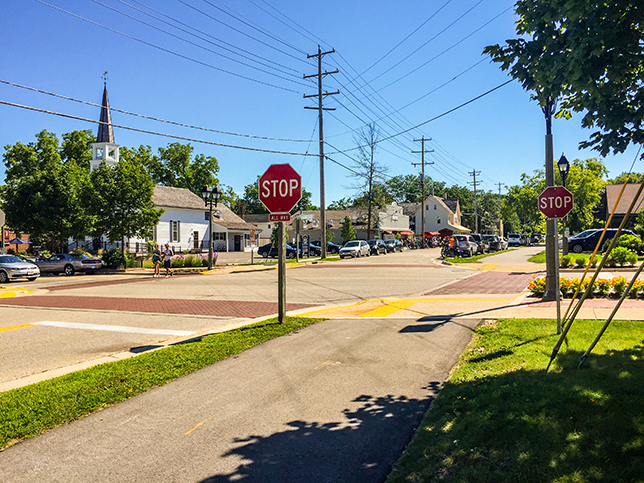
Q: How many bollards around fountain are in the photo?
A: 0